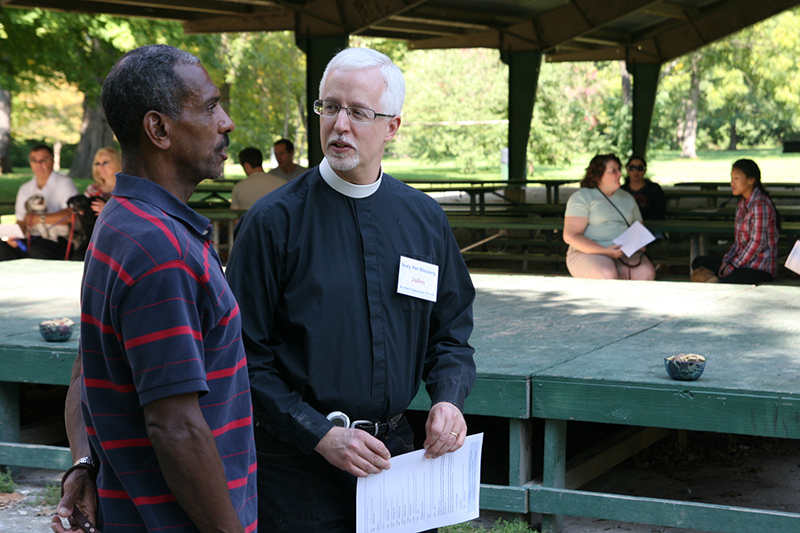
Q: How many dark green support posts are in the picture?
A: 3